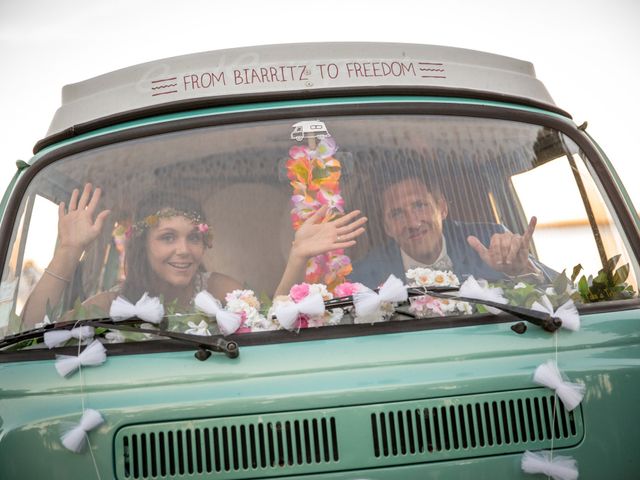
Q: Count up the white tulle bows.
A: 11